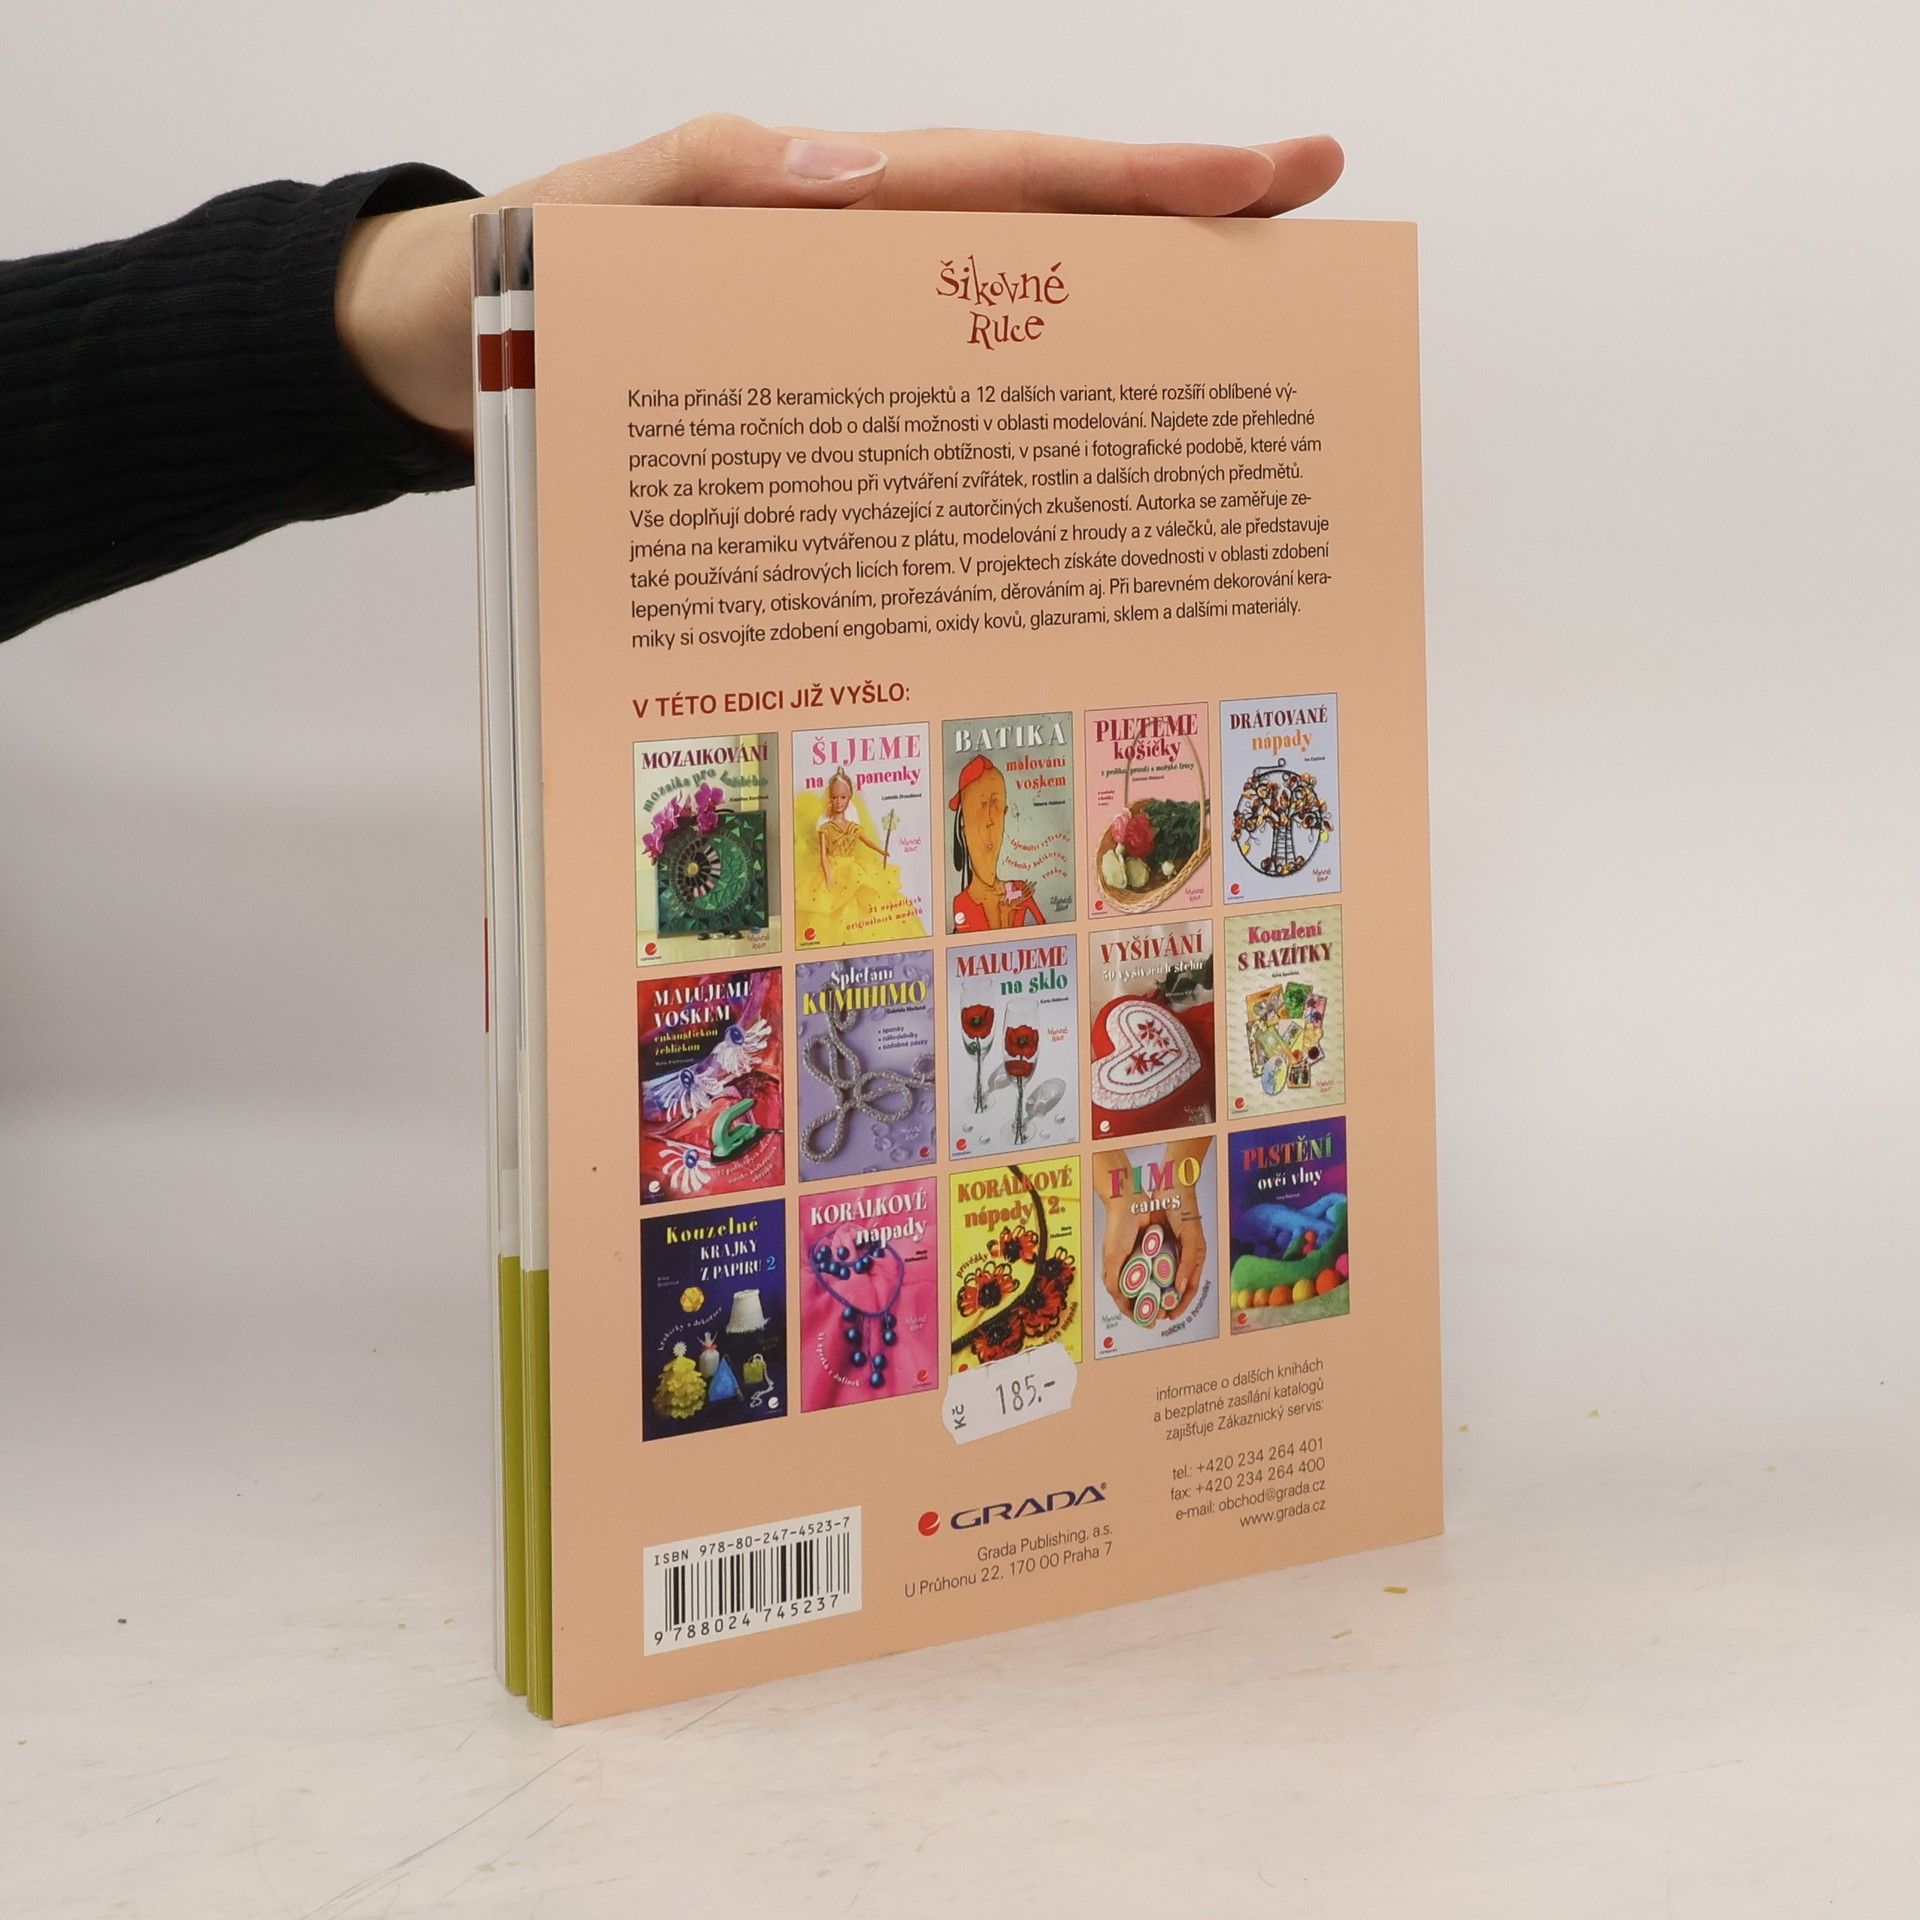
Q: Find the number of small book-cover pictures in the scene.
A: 15